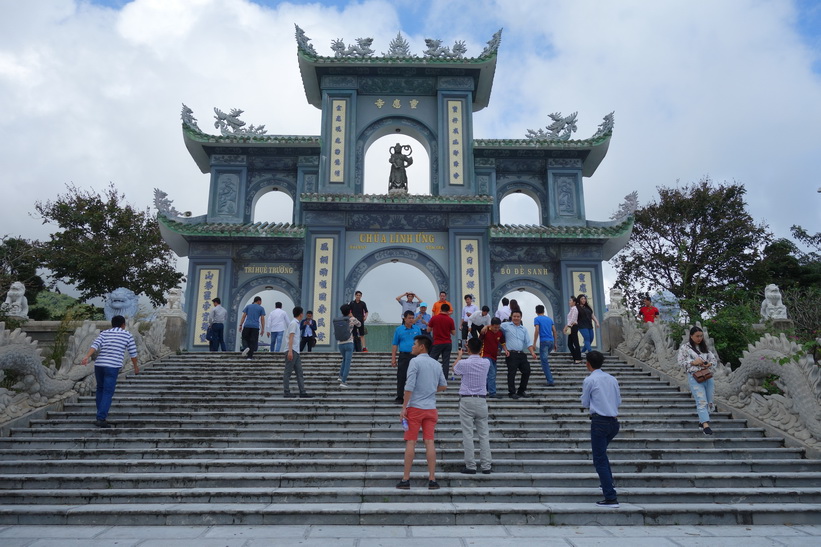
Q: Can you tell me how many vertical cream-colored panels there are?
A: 6